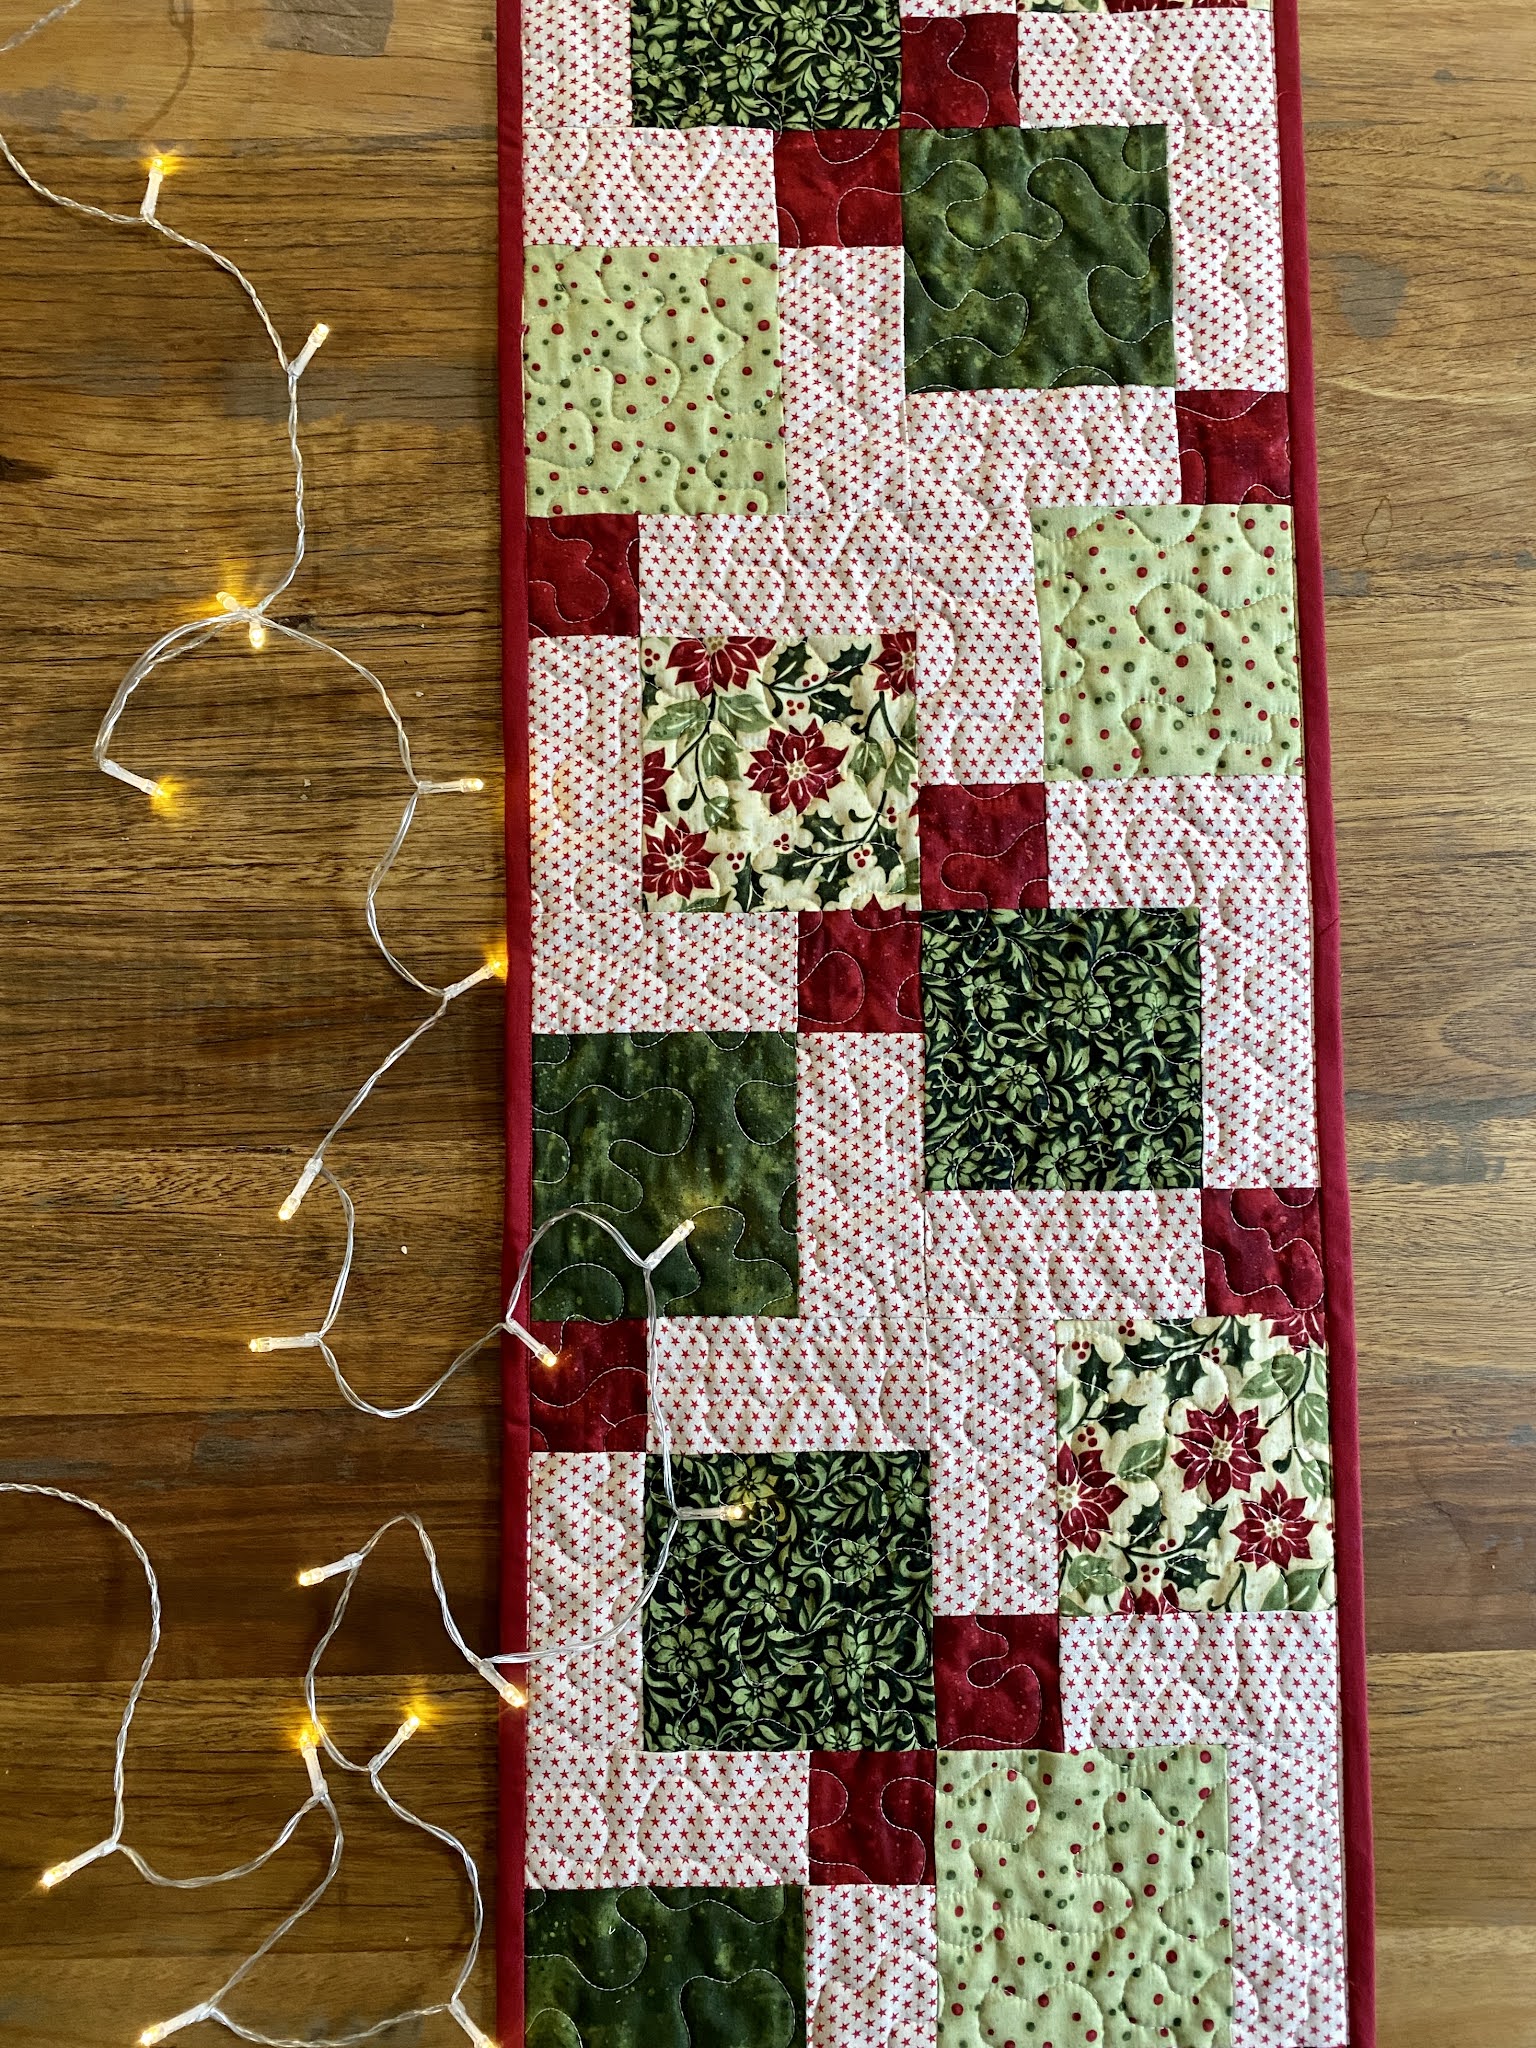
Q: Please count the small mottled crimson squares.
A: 10